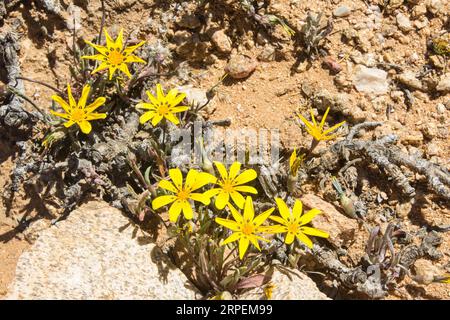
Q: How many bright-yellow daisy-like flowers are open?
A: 8